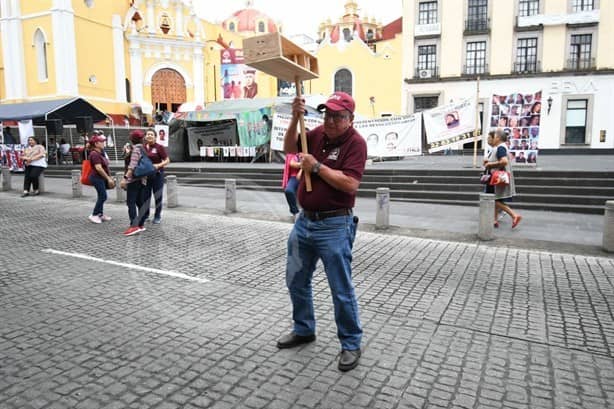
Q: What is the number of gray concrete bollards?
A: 9